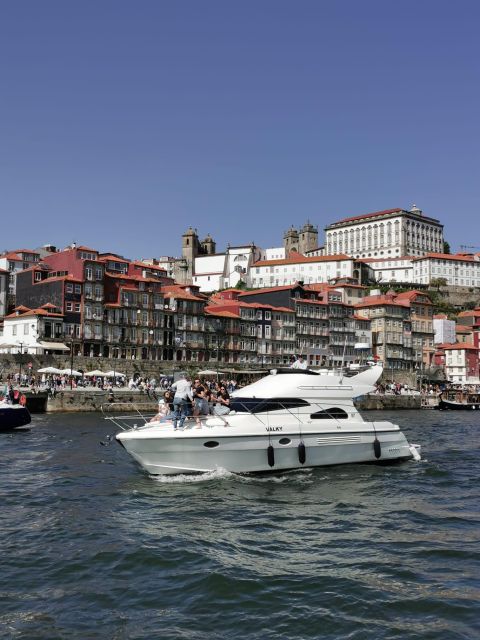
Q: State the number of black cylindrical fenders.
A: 3